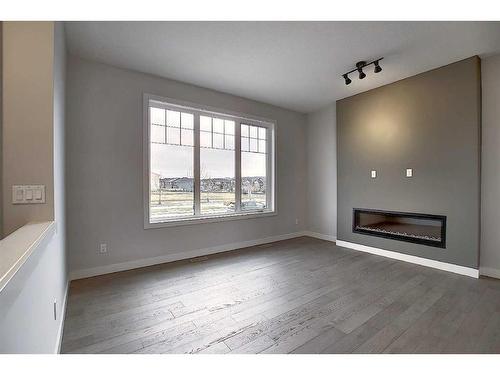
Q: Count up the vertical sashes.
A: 3